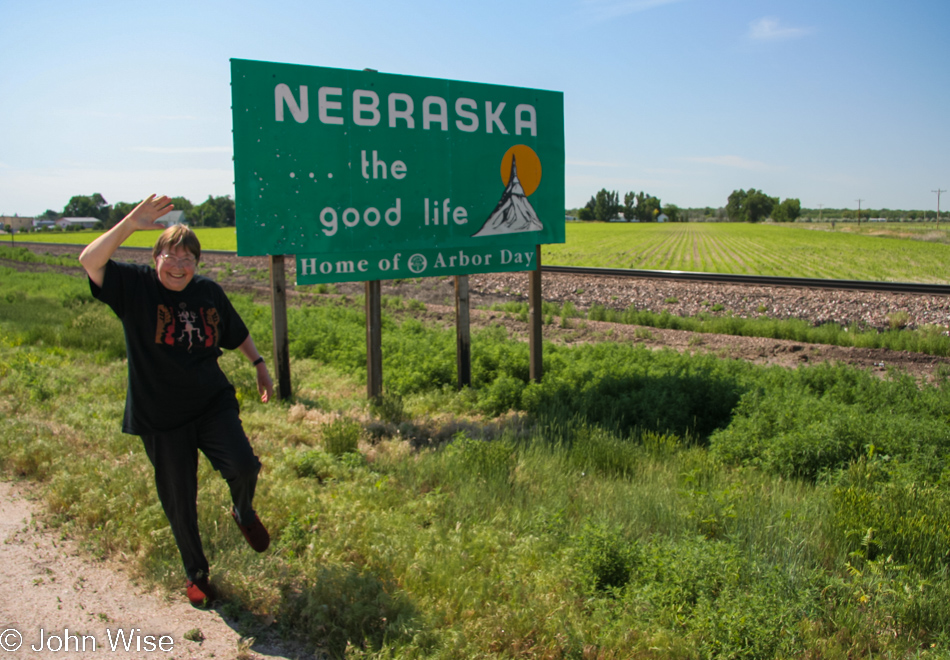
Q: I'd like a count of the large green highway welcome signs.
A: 1